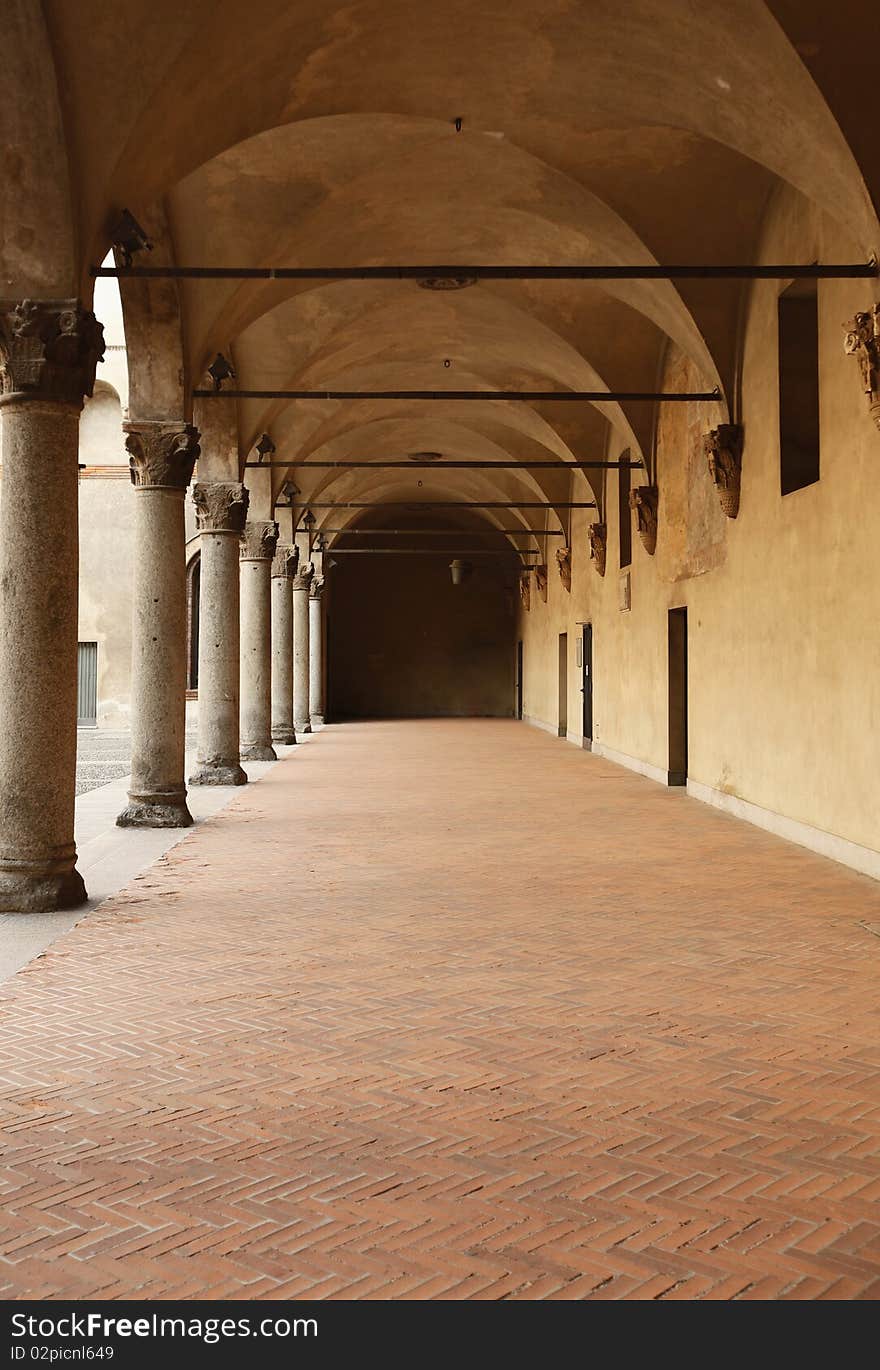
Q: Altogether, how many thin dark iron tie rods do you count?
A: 6